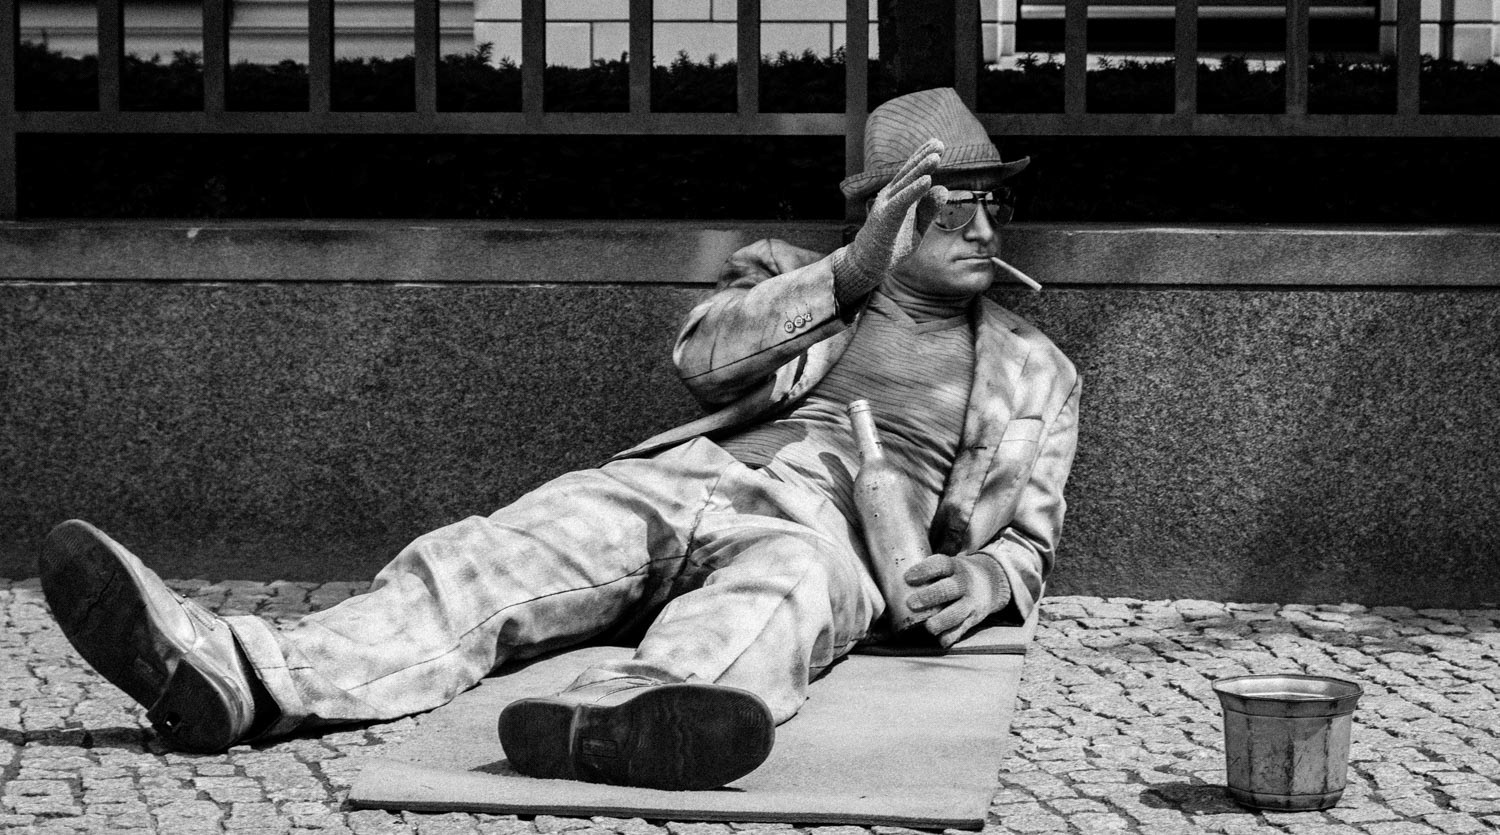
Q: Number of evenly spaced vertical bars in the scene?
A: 14